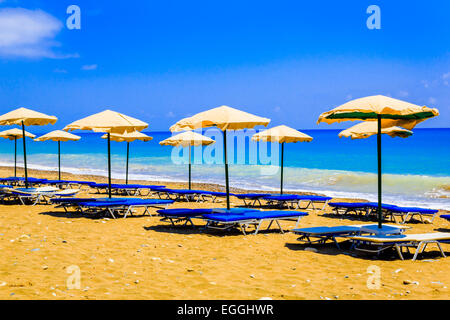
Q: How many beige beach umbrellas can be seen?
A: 10